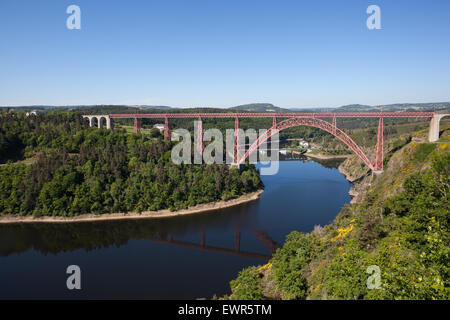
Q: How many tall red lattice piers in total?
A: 5